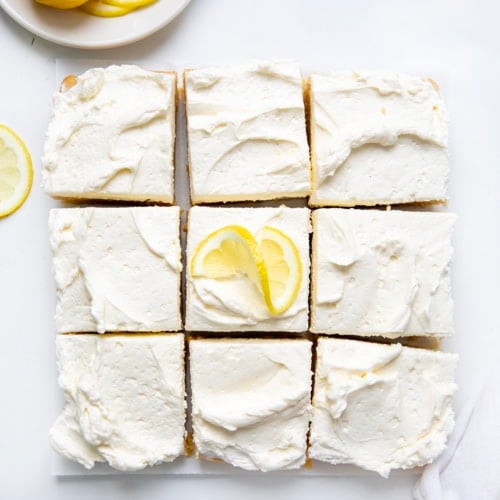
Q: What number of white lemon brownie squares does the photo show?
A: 9